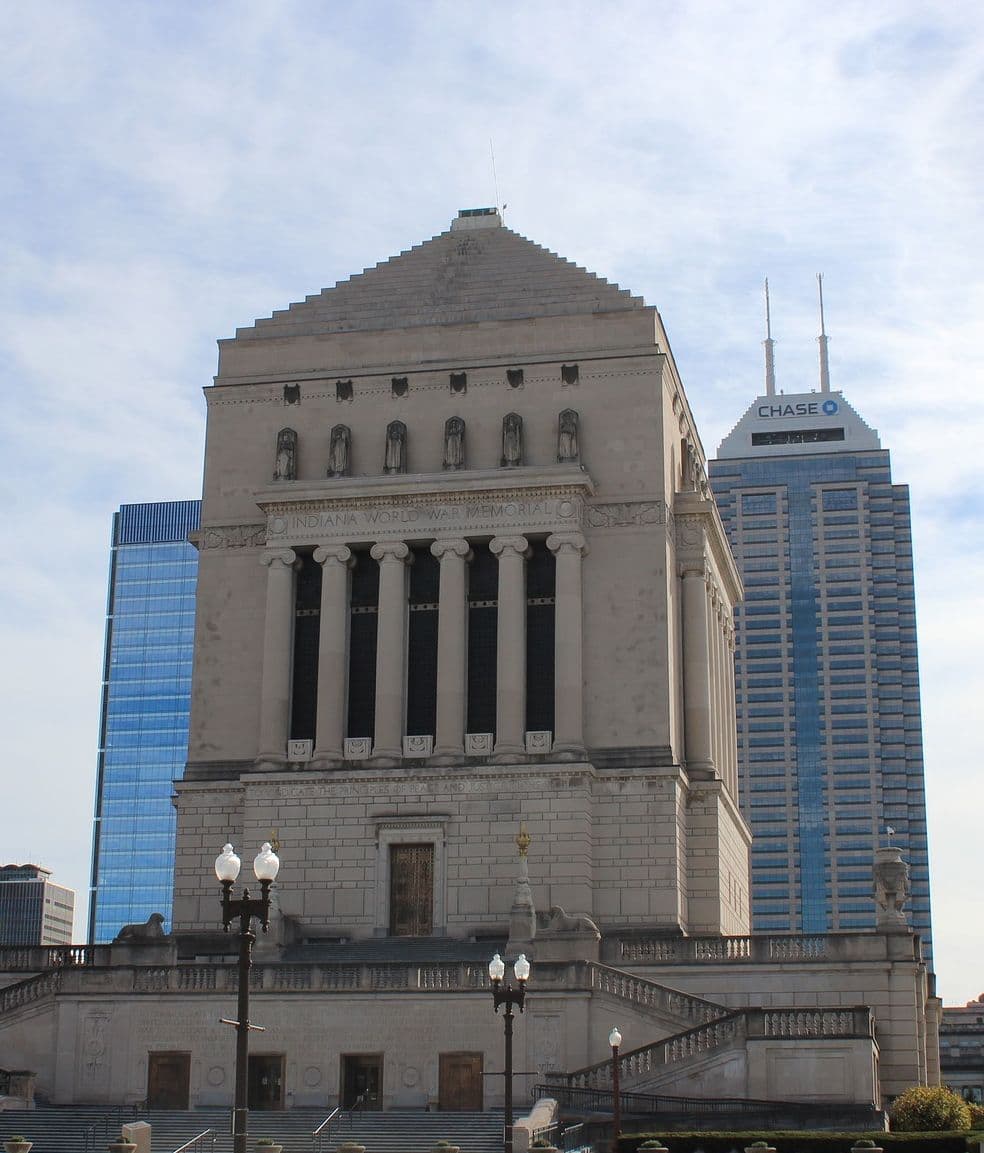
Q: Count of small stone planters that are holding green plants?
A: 9